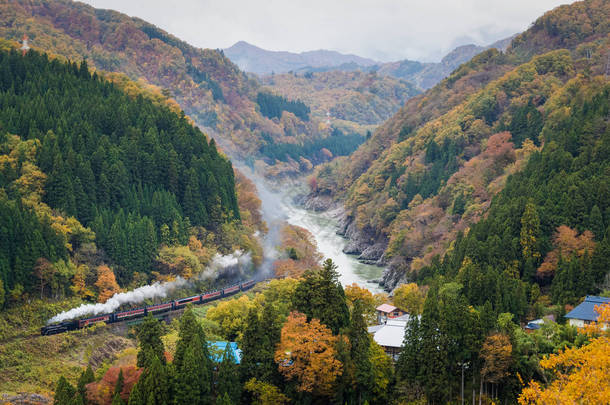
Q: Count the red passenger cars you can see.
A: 7